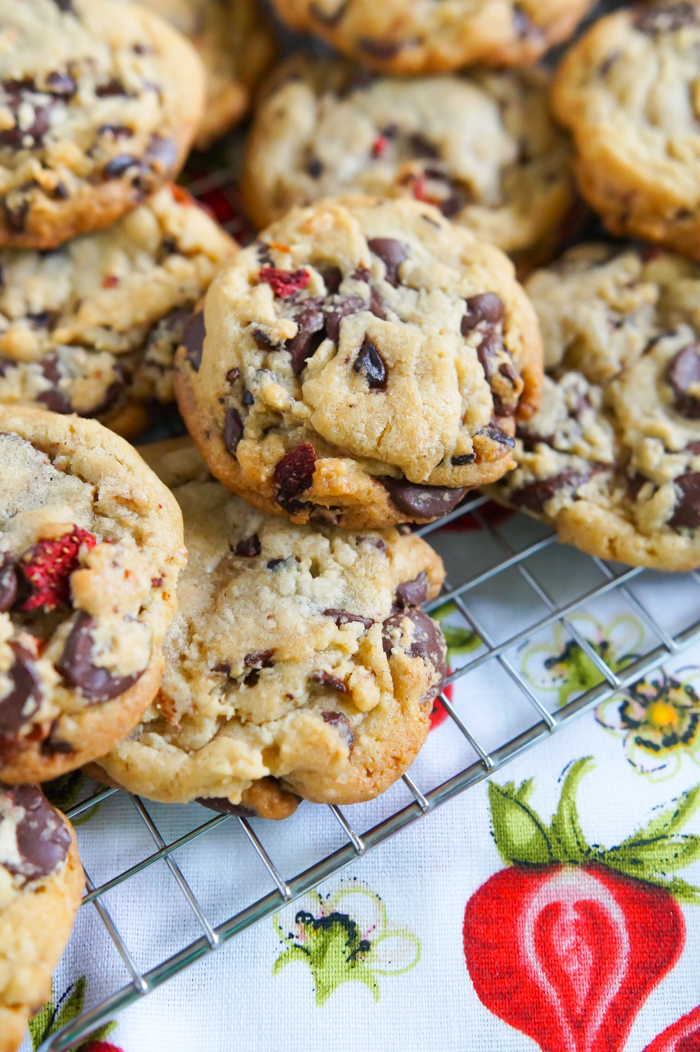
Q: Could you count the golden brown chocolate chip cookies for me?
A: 11